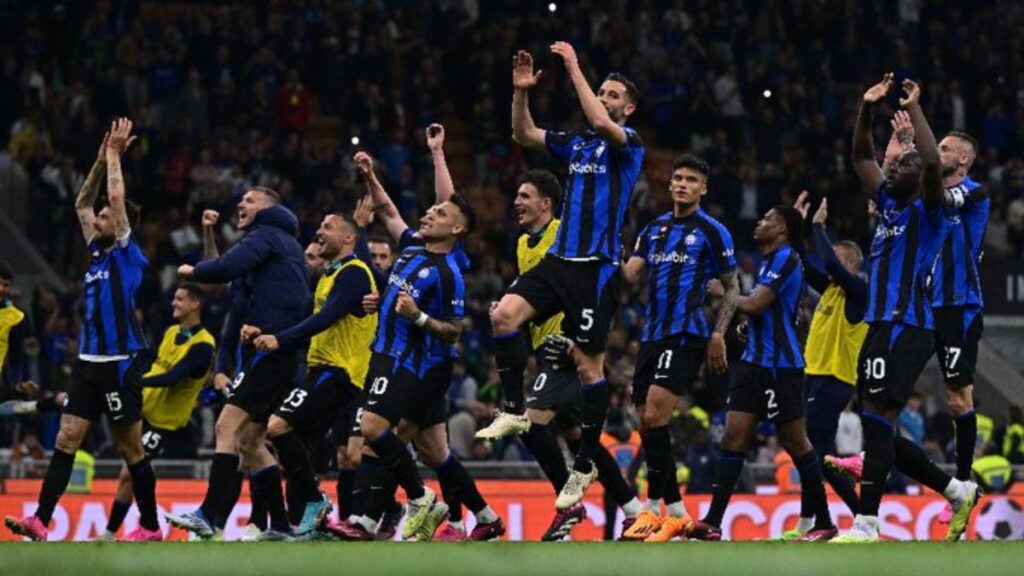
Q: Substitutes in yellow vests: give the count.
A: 5